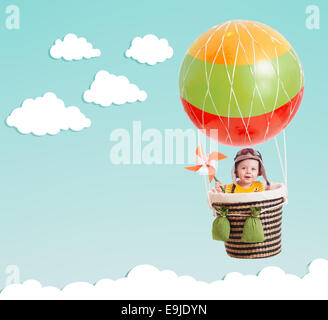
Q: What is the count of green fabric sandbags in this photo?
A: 2